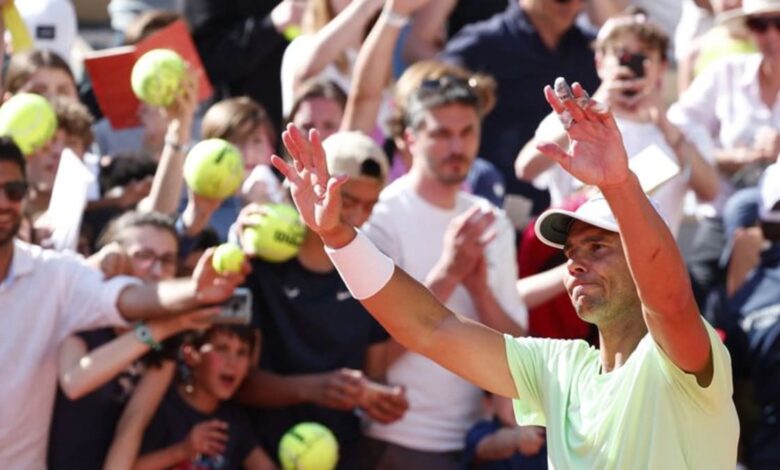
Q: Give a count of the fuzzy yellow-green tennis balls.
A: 6